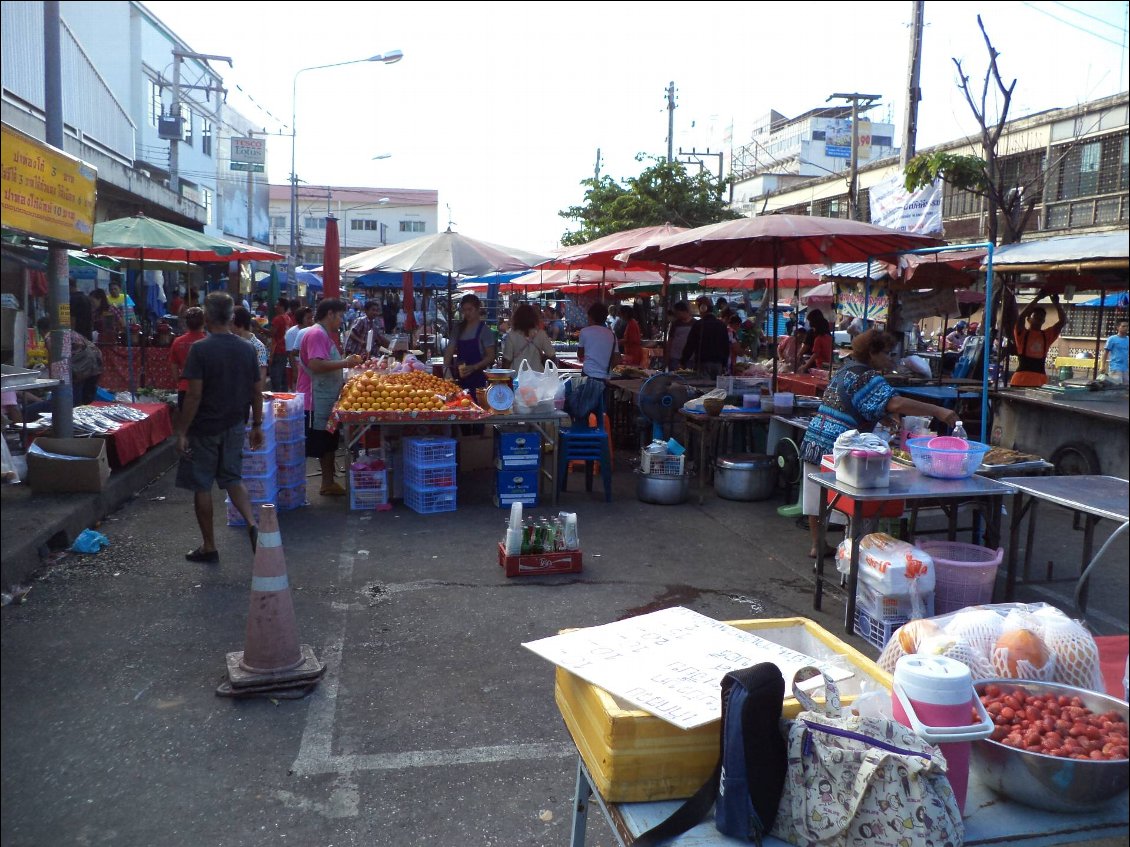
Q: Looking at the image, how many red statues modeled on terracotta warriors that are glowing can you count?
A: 0